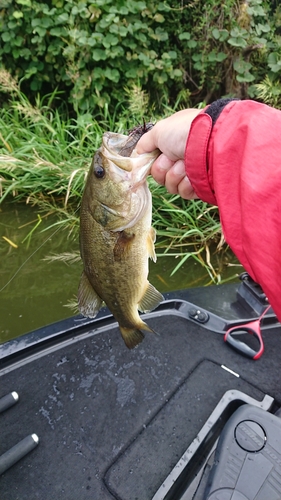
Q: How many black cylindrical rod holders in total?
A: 2